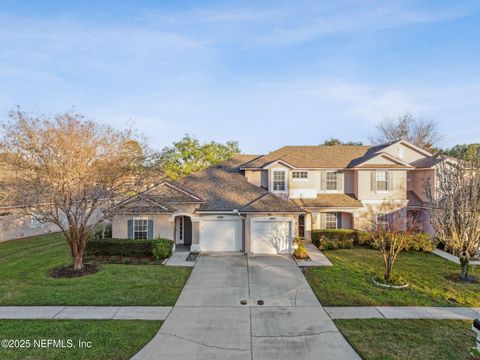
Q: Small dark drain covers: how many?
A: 2